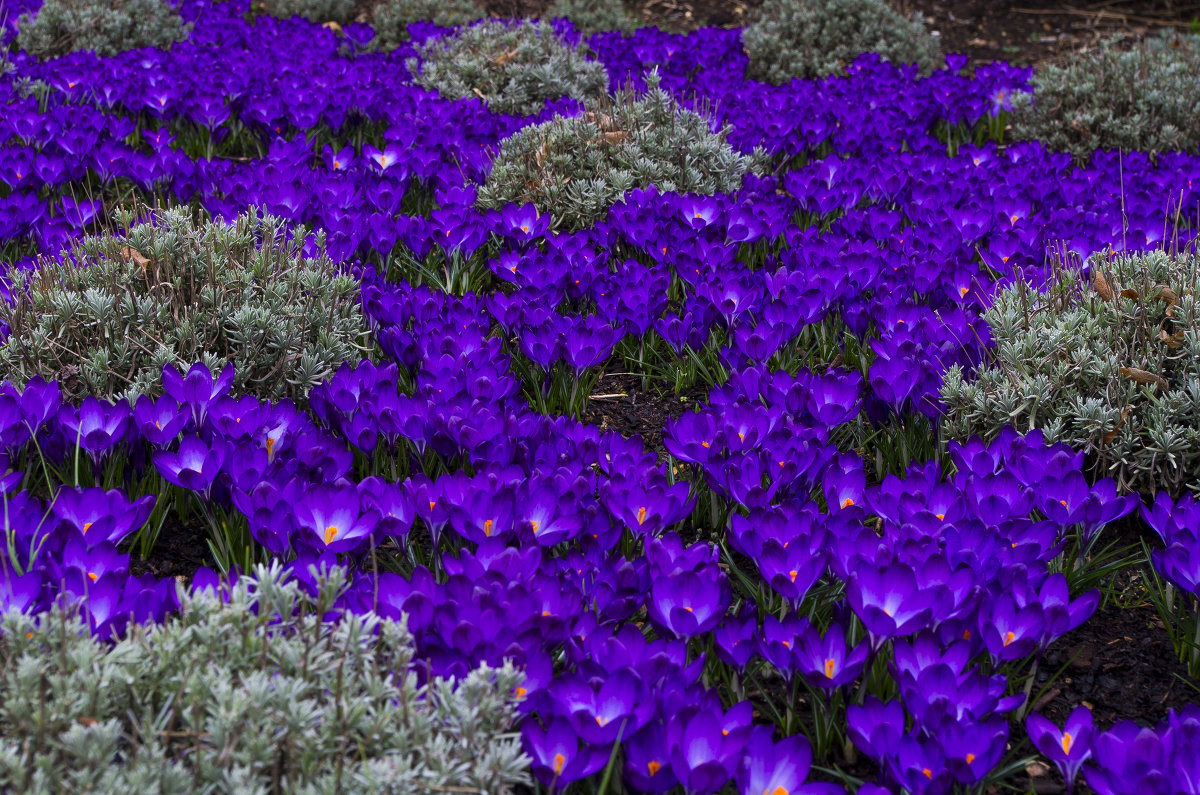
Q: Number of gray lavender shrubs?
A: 11